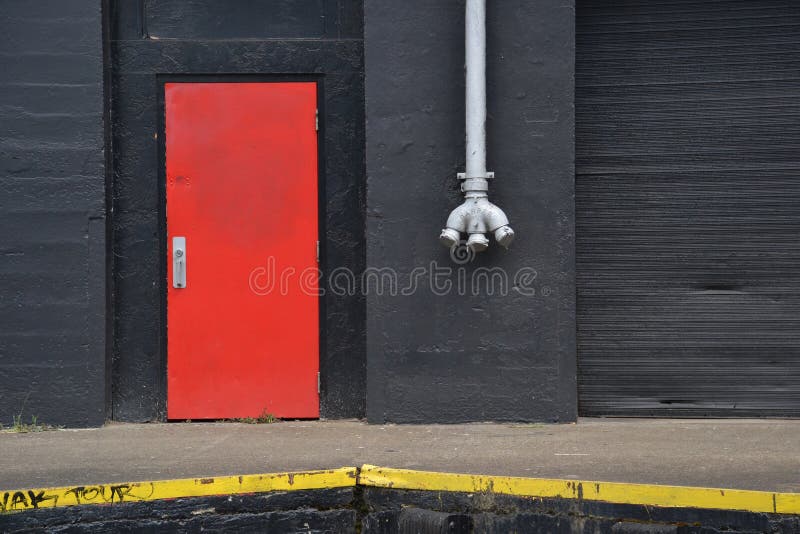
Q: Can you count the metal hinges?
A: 3